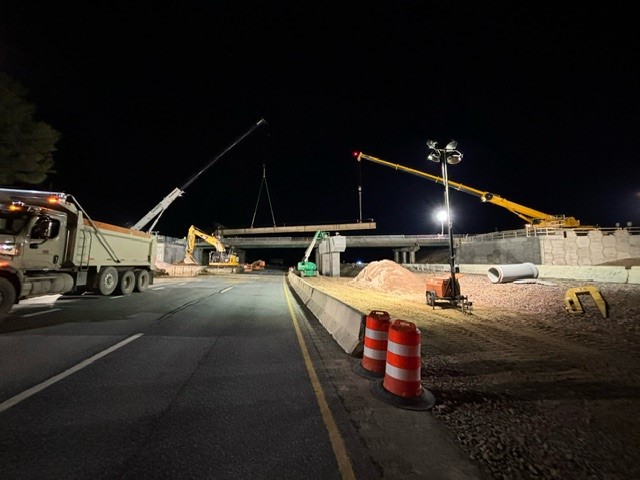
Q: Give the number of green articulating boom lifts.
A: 1